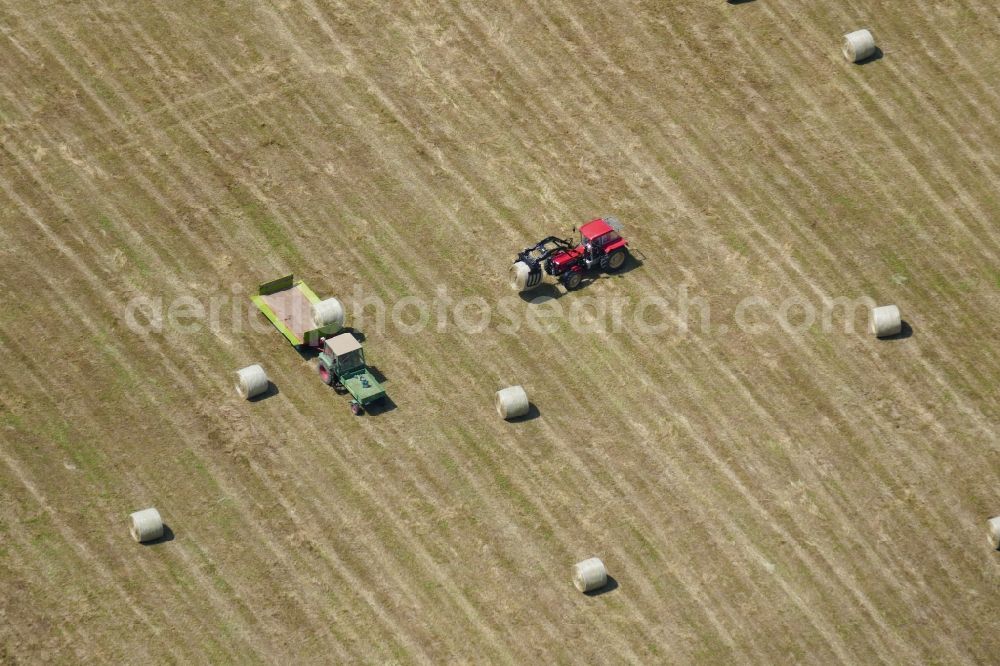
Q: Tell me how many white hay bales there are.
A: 9